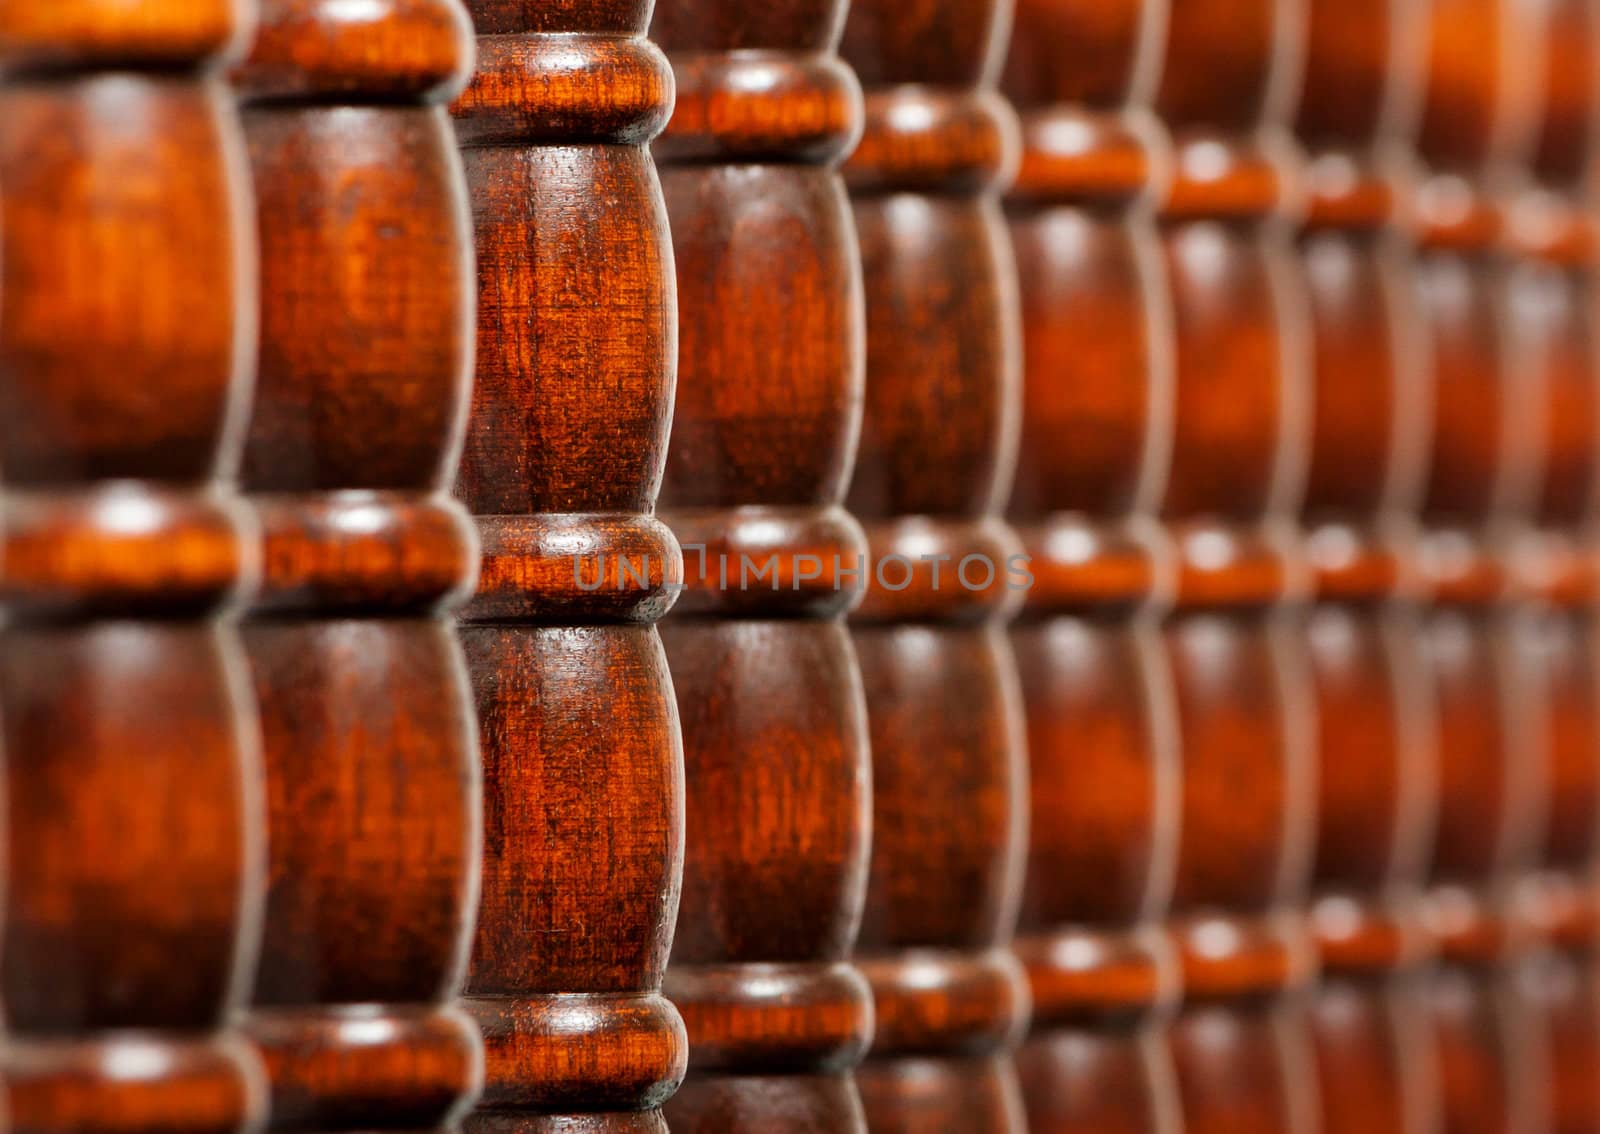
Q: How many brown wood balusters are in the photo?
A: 10